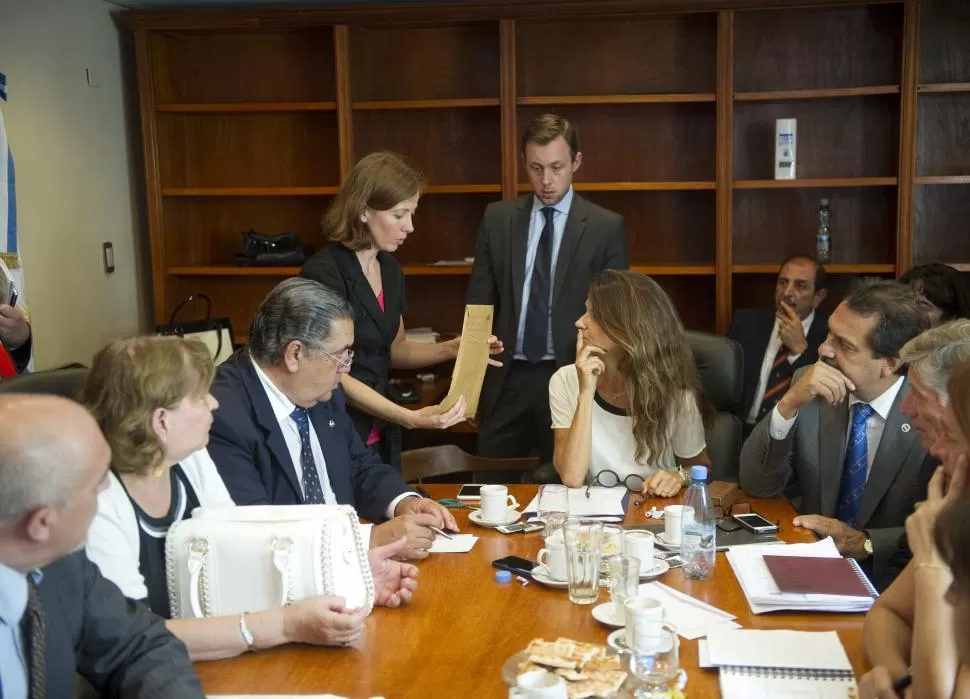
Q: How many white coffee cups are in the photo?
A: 6